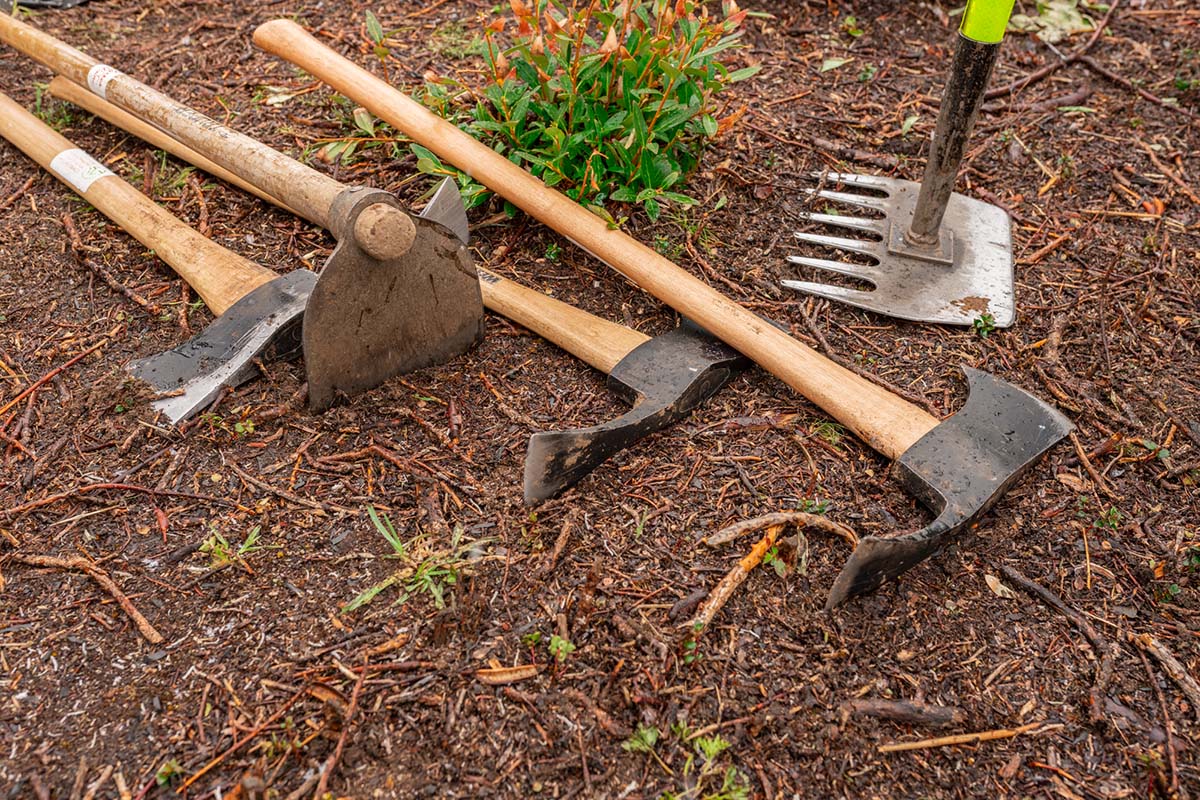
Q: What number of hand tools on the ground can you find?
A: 5